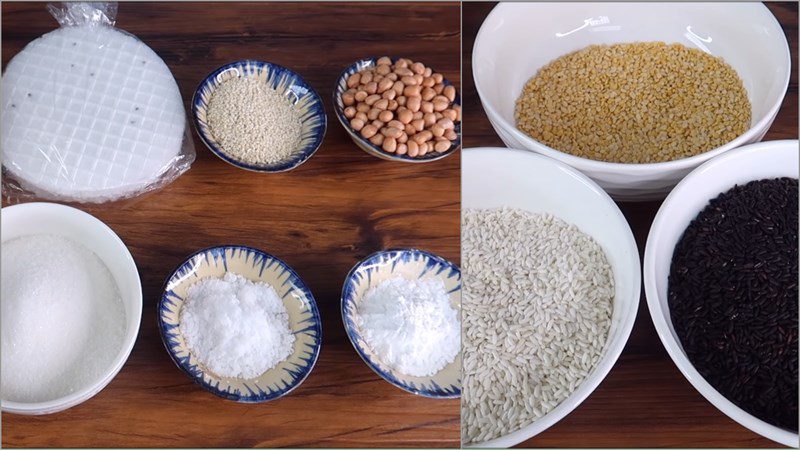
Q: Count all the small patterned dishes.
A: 4